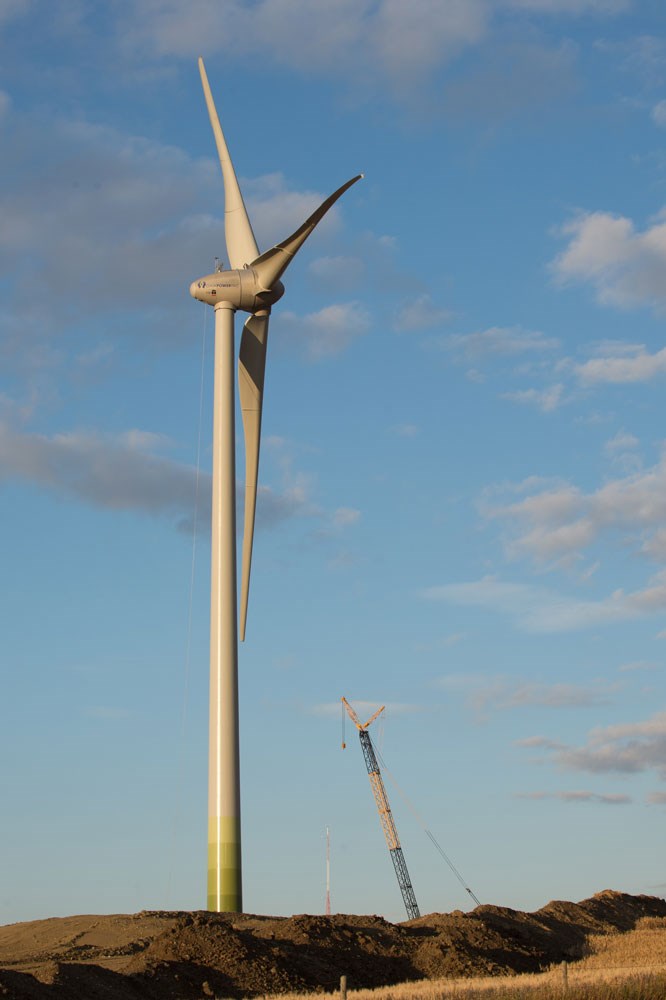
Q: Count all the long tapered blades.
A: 3